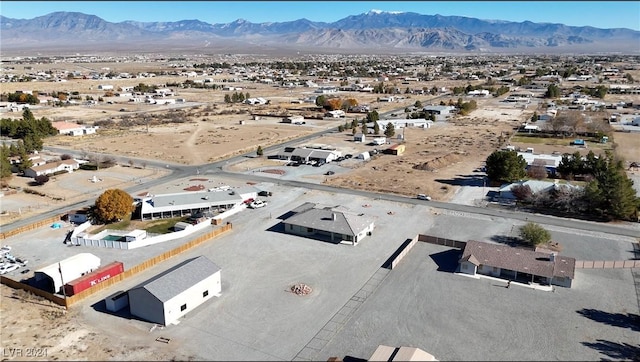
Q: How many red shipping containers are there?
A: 1